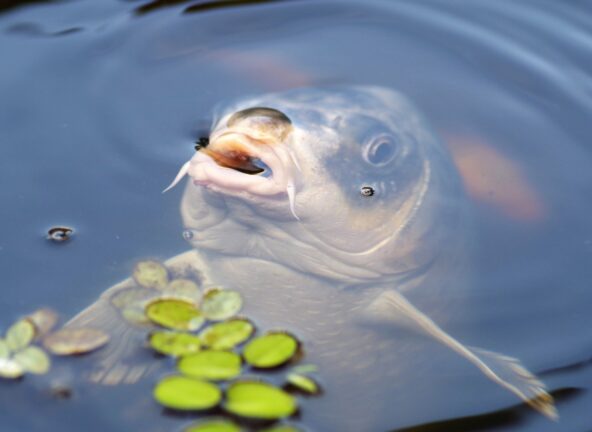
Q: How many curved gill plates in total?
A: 1